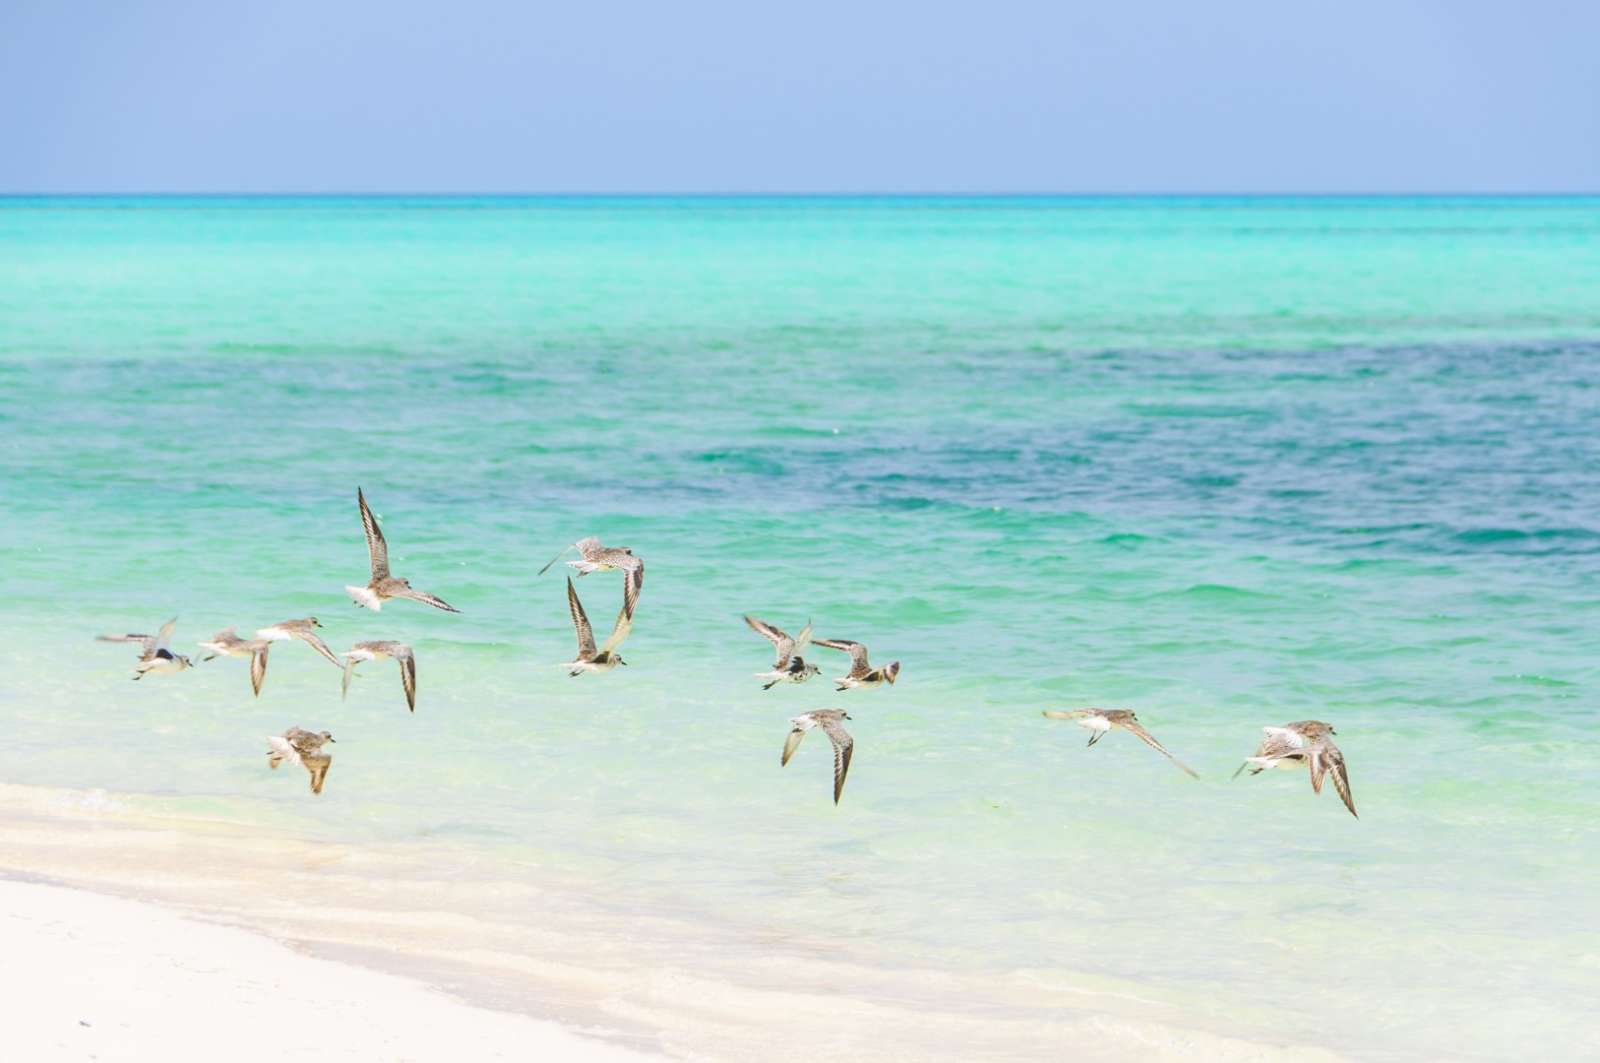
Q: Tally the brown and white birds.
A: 14